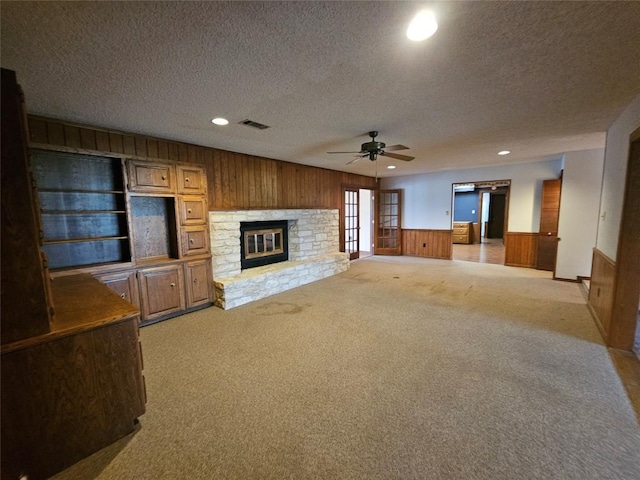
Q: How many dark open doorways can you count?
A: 1